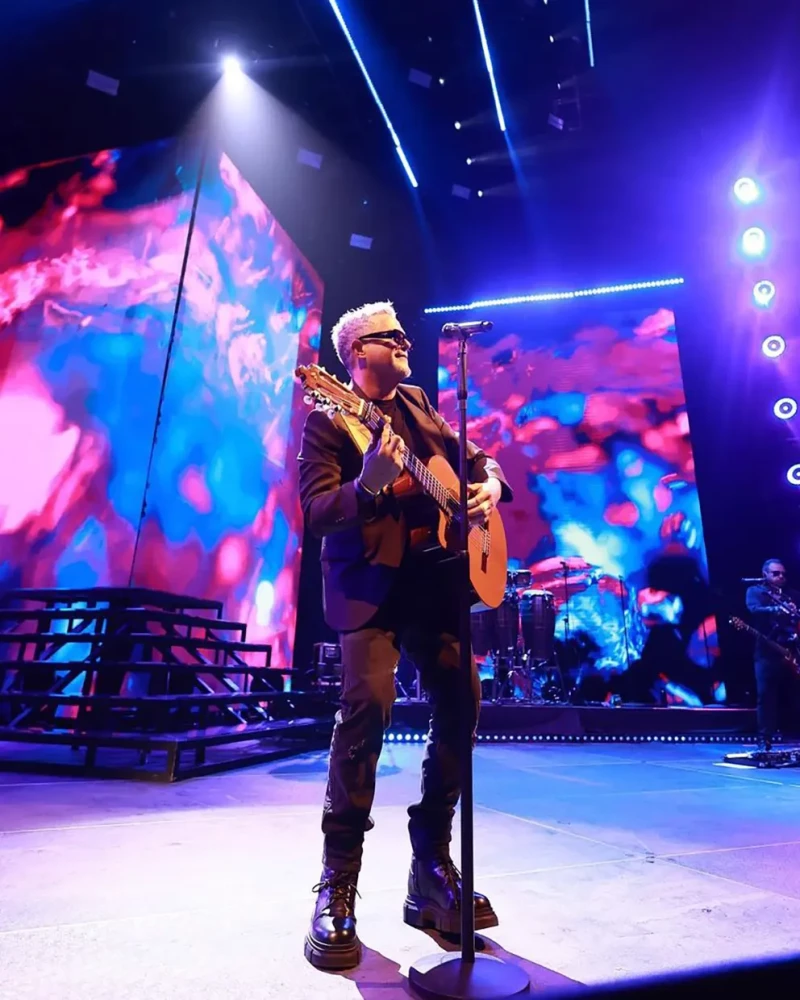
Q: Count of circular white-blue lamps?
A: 6